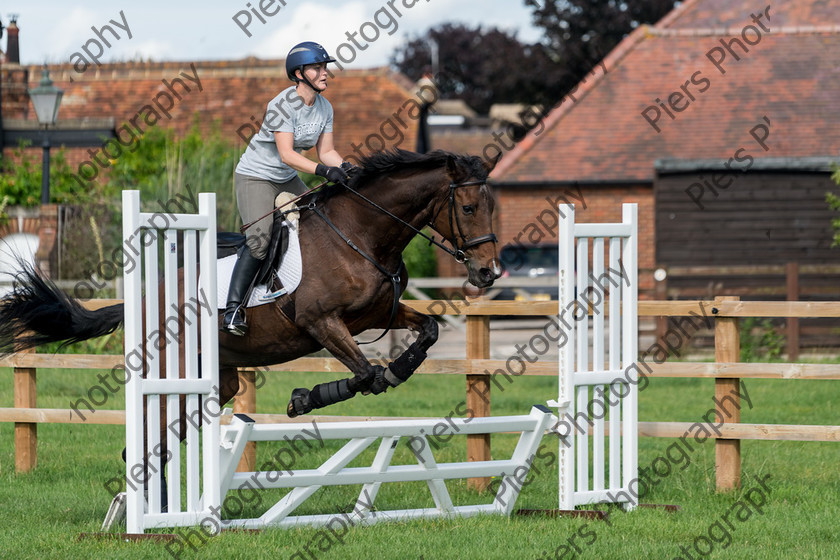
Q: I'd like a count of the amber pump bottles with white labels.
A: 0